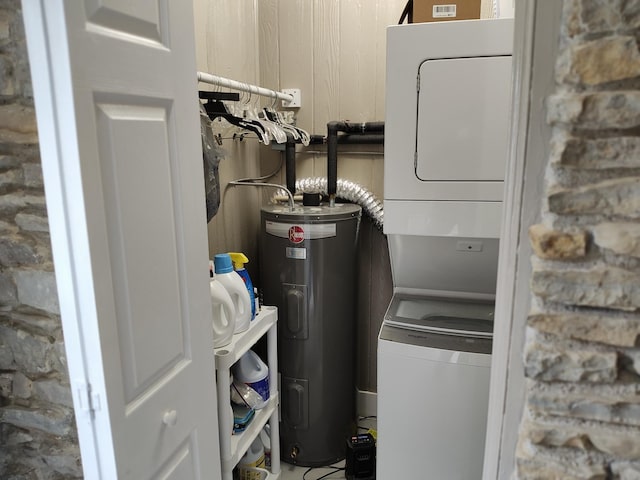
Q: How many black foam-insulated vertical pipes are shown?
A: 2